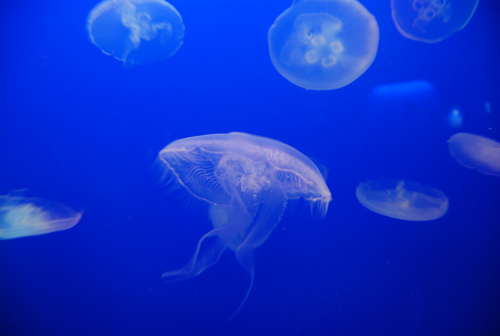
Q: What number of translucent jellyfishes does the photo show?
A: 7